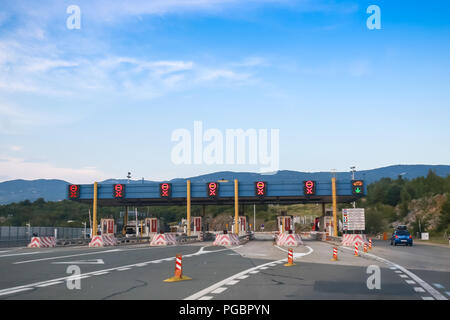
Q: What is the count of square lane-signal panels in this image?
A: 7